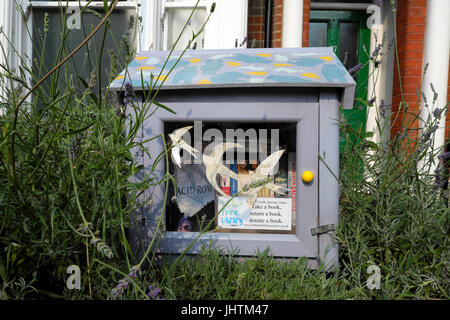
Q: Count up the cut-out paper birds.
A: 3